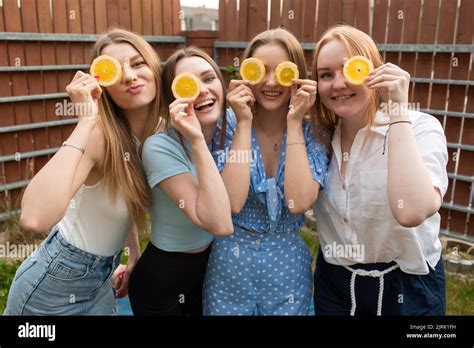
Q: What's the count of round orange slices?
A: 5